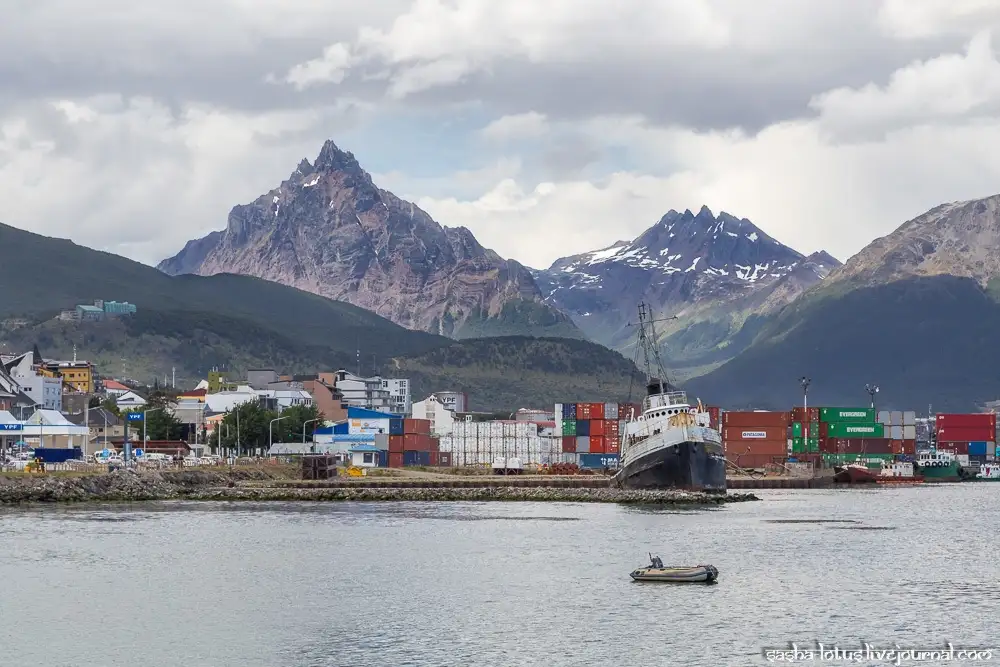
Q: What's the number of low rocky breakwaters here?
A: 1